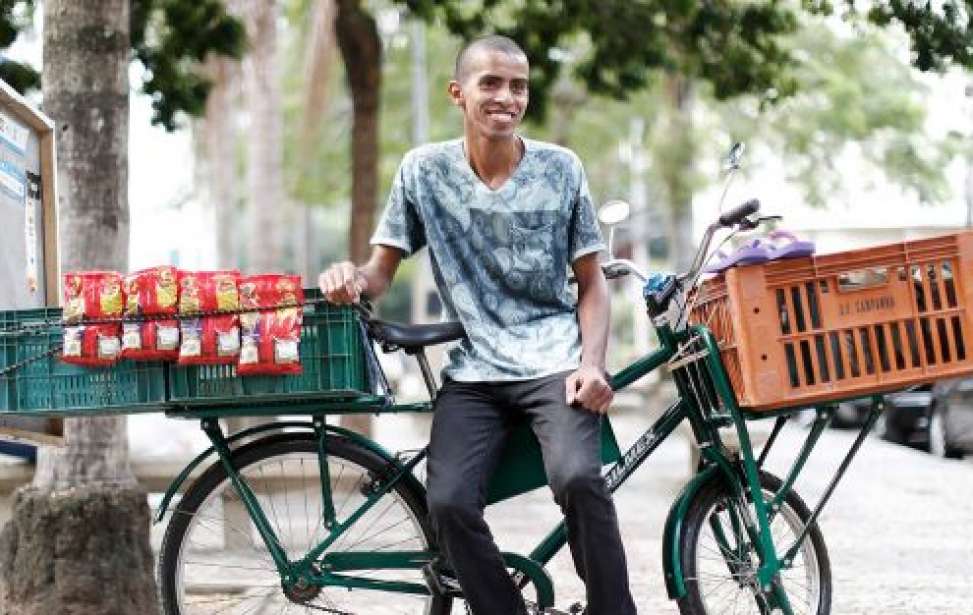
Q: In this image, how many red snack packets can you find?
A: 4